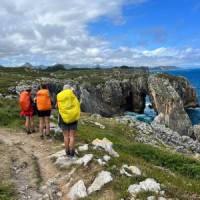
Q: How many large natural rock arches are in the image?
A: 1